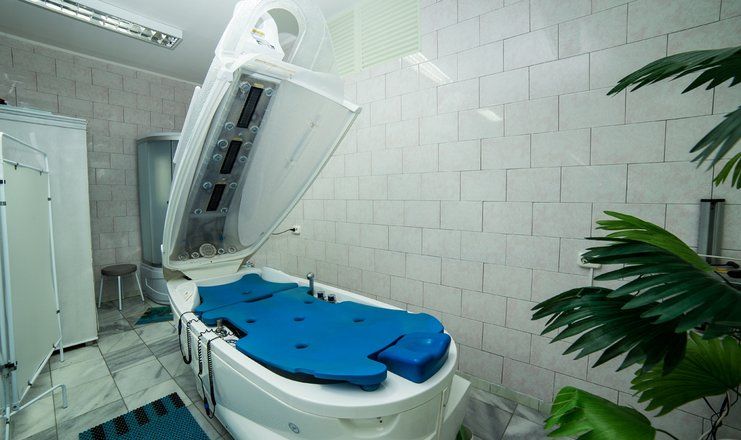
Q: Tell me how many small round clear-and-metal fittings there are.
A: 12